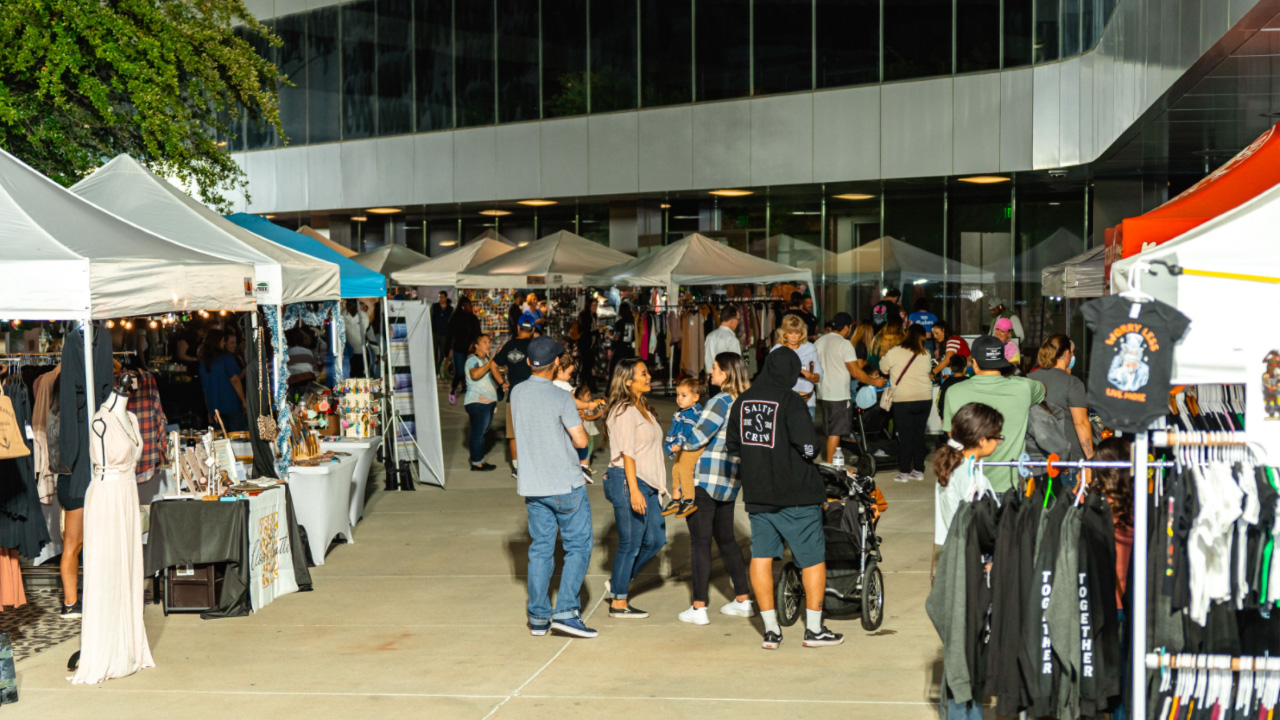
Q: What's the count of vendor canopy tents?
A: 11